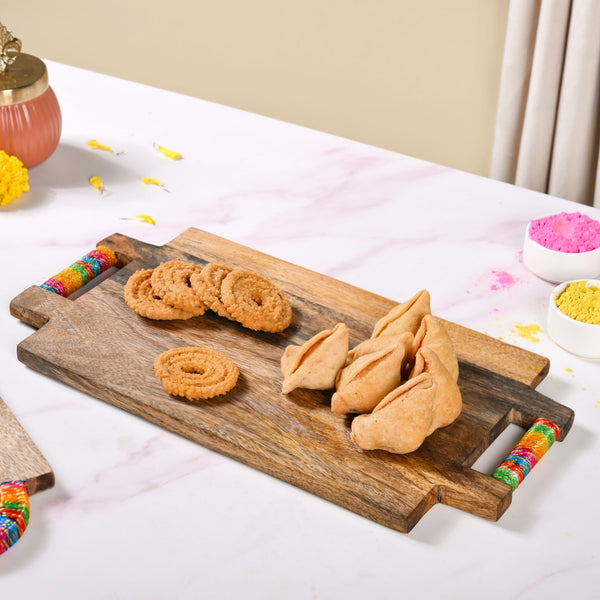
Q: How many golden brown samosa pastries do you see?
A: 7